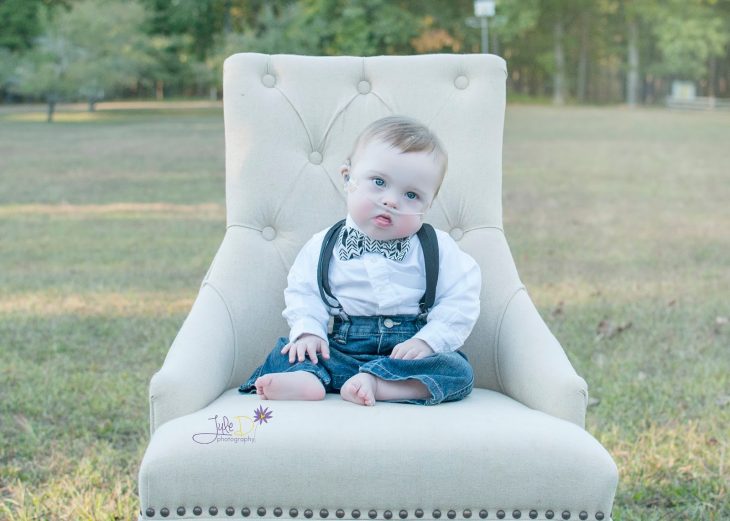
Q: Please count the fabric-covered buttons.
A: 6